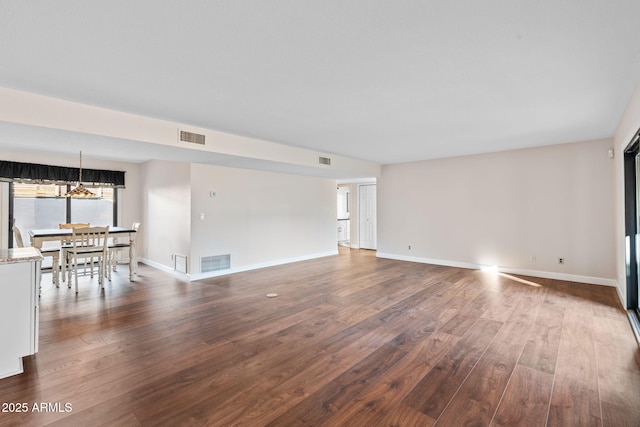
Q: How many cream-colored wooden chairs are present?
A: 4